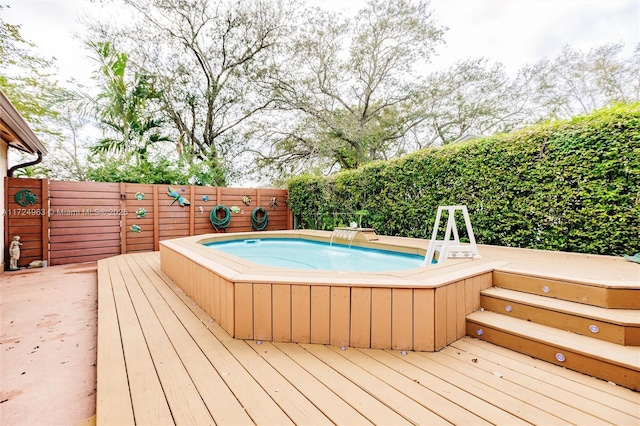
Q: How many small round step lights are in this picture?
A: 5